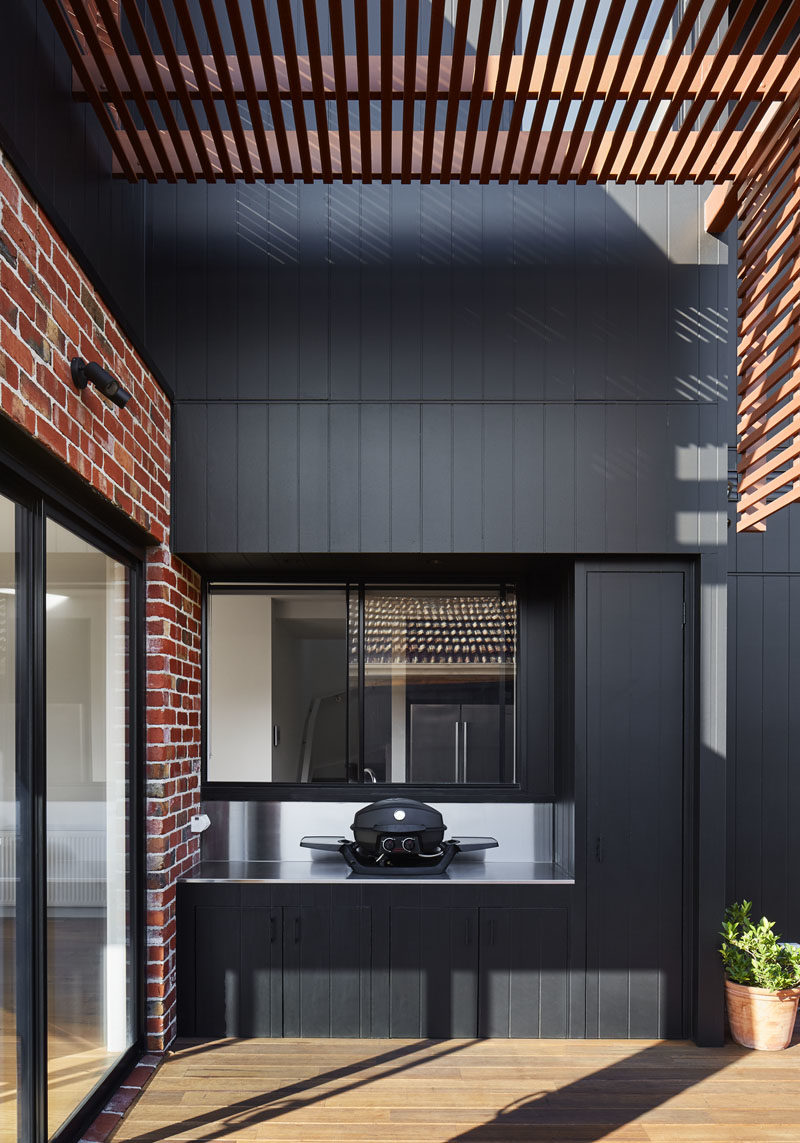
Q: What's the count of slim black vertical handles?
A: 5